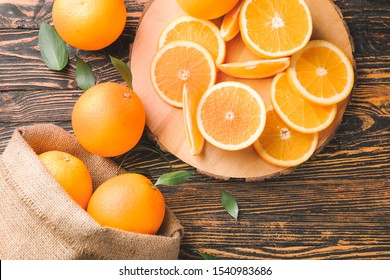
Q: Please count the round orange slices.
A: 7